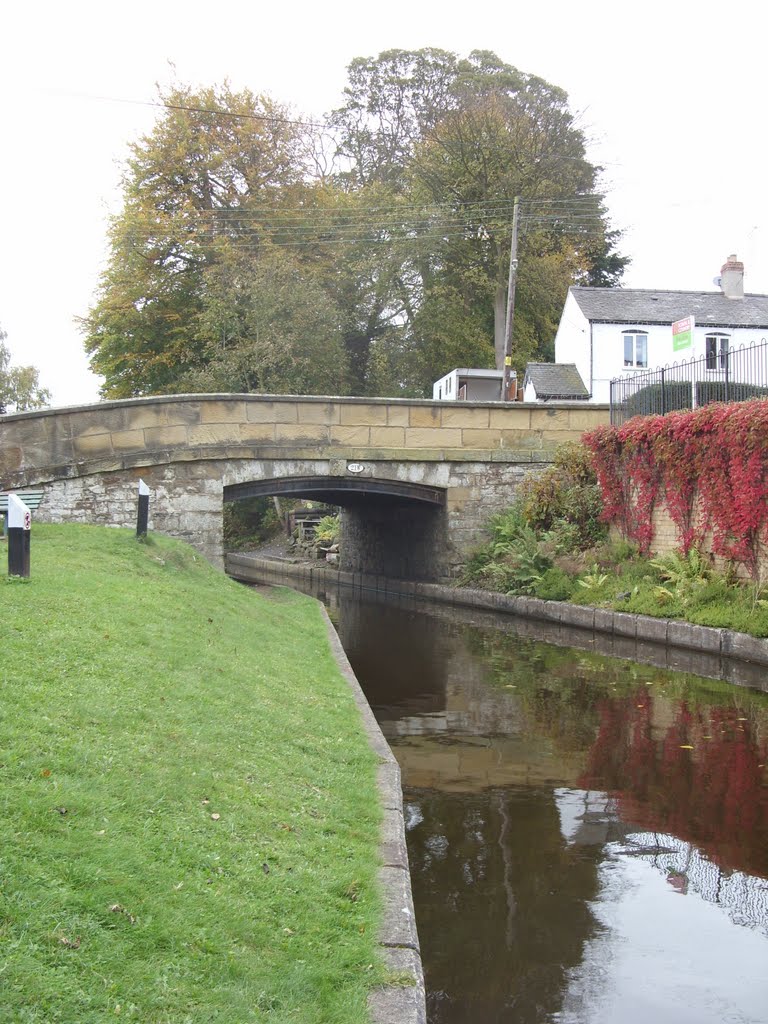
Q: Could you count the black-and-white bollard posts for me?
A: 2